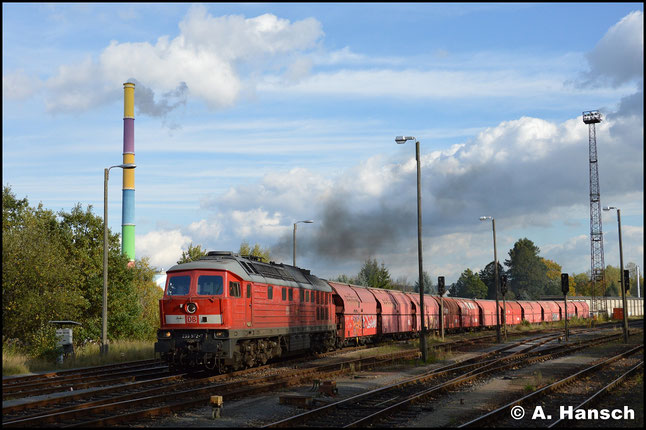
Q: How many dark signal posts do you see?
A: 4